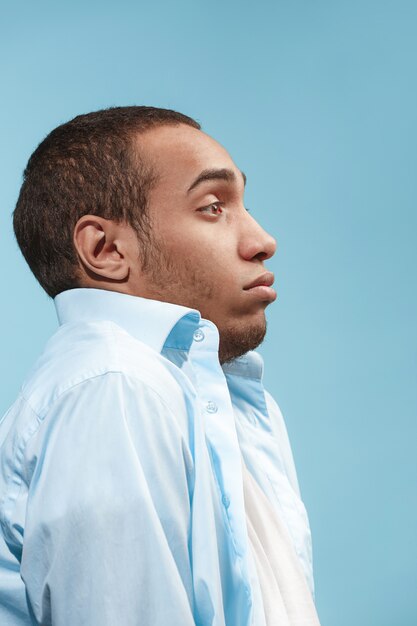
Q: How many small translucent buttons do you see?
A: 3